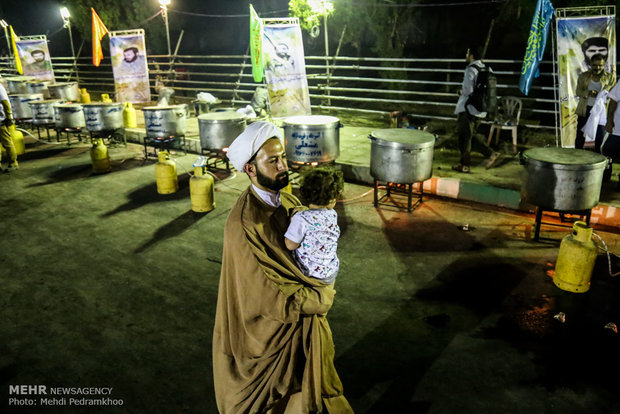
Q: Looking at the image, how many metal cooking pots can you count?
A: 12